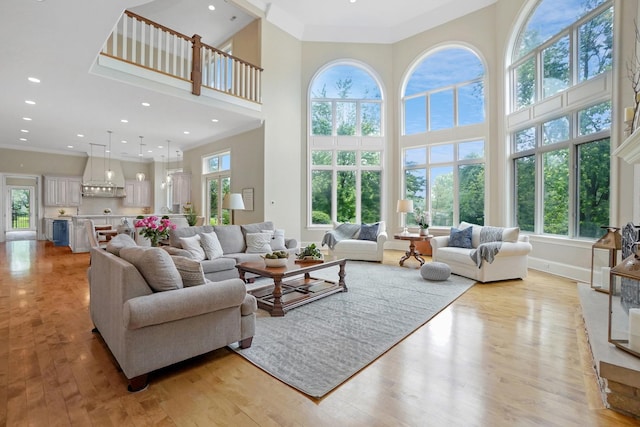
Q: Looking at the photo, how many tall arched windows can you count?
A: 3